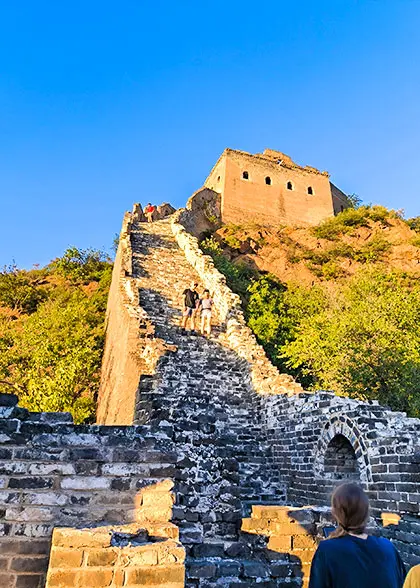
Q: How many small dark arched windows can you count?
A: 4